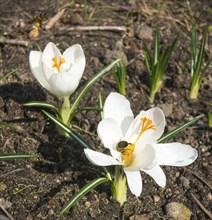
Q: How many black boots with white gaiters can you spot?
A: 0